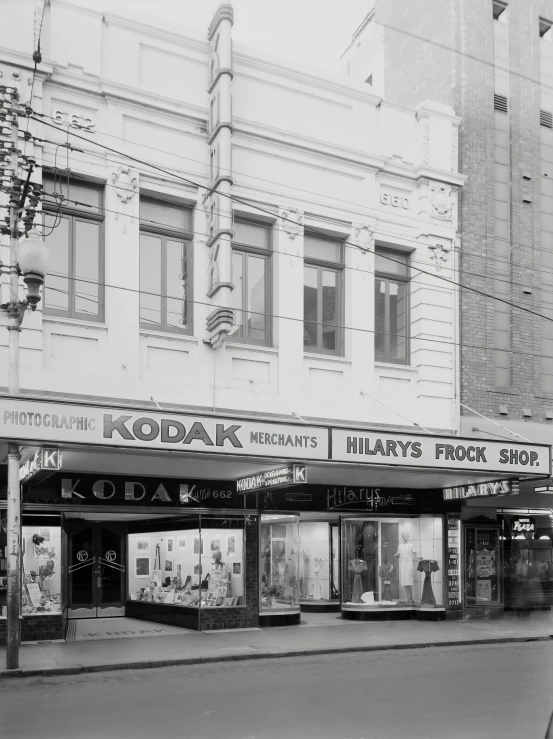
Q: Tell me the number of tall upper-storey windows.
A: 5